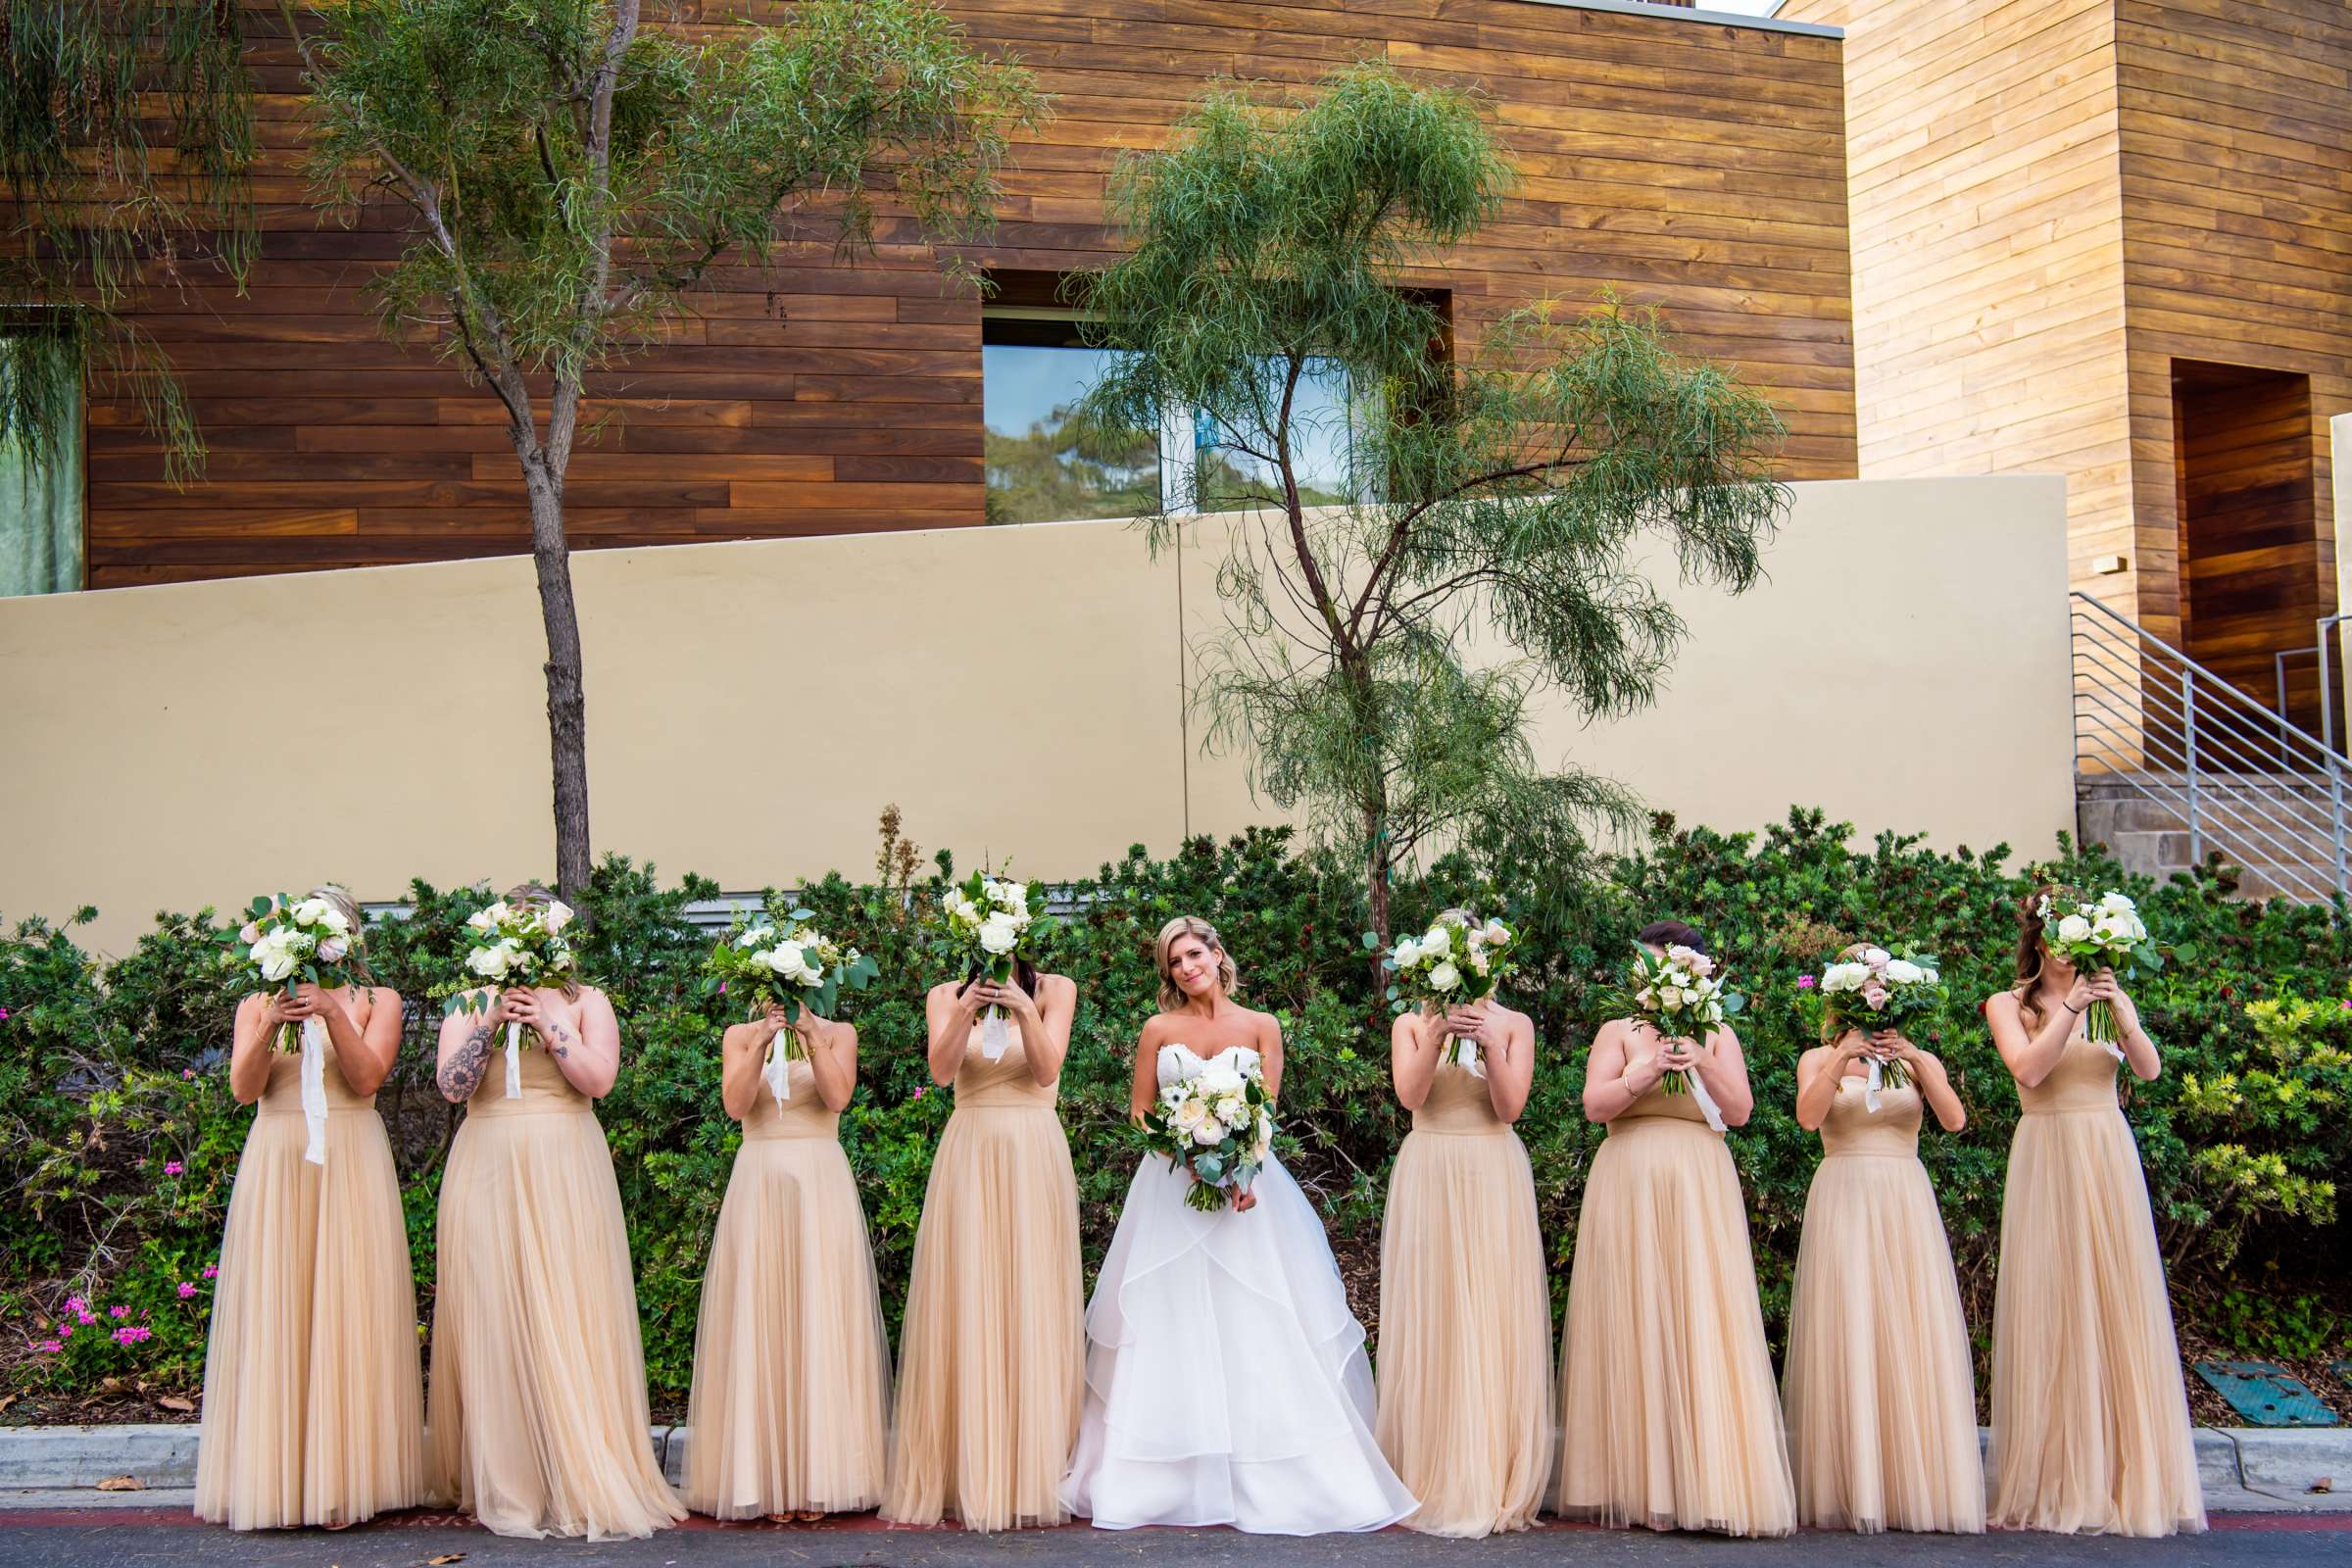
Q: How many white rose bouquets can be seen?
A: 9